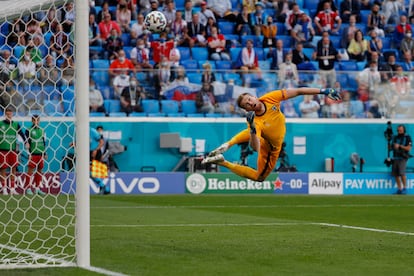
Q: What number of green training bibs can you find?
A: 2